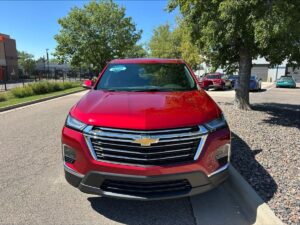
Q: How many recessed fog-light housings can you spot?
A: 2